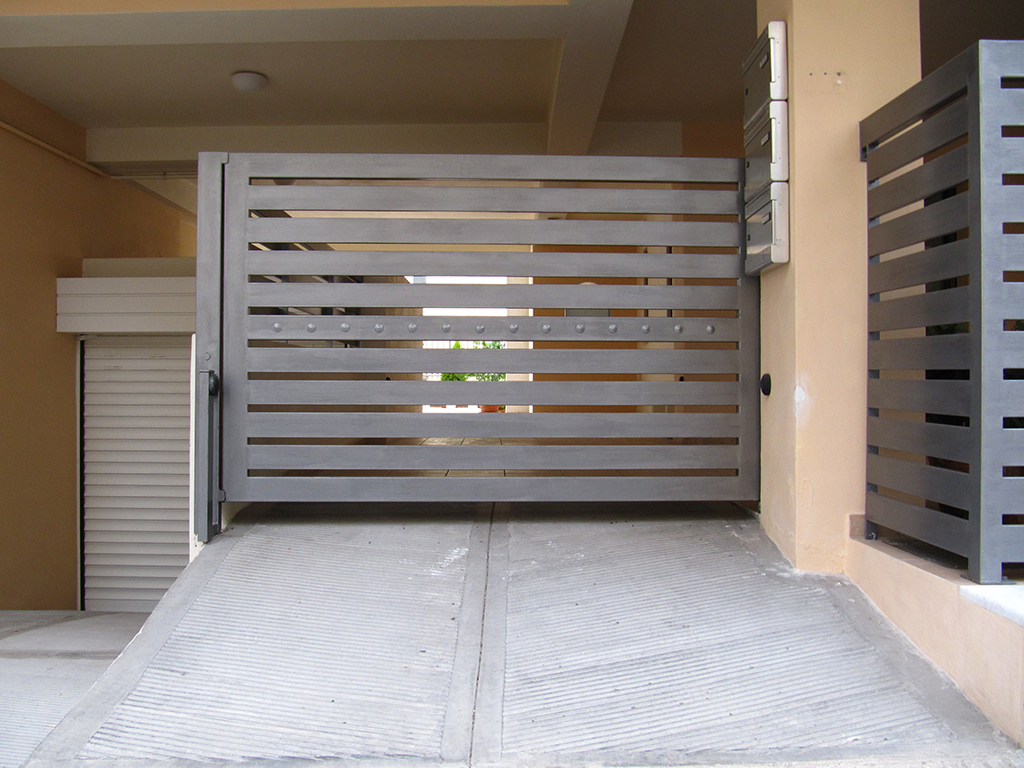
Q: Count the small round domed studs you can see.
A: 14